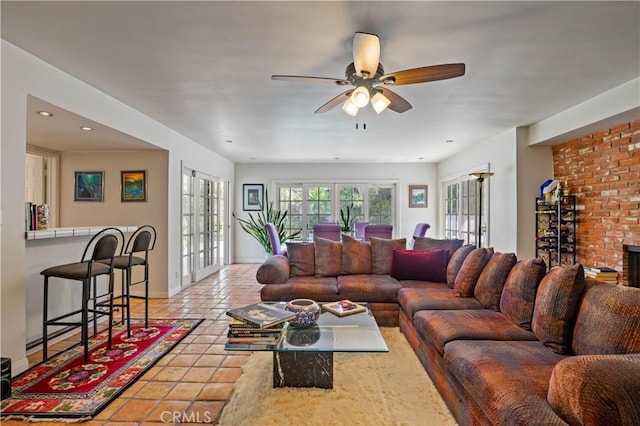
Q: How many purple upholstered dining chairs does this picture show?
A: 6